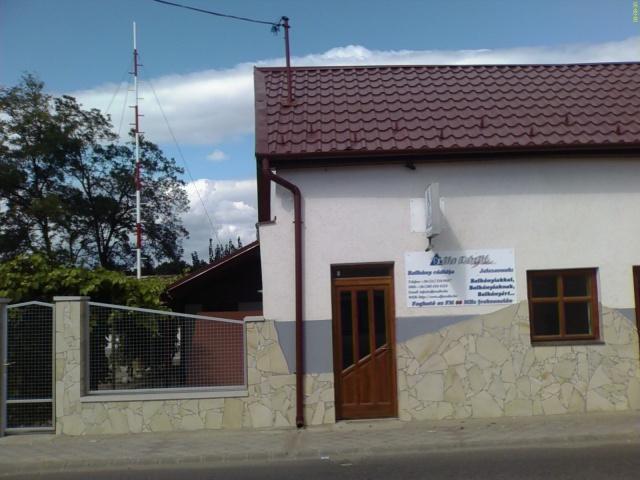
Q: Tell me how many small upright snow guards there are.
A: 9